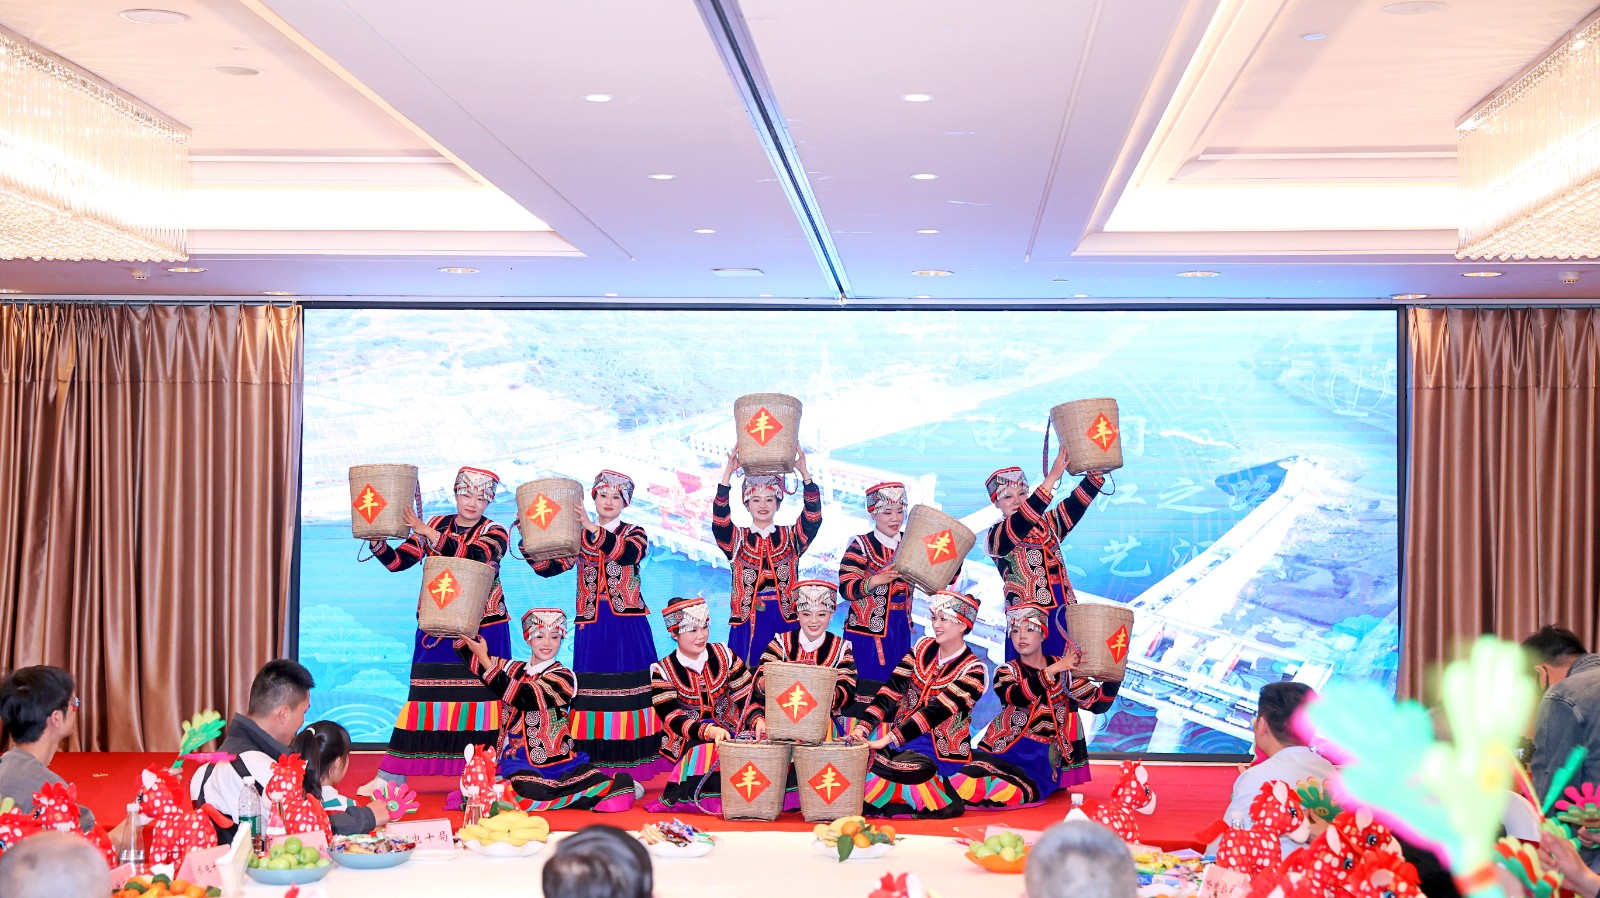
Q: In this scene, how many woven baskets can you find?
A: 10